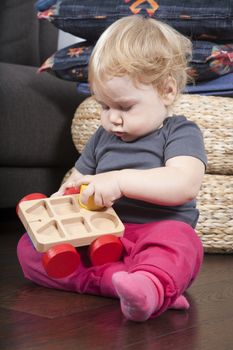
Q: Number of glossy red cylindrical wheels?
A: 4